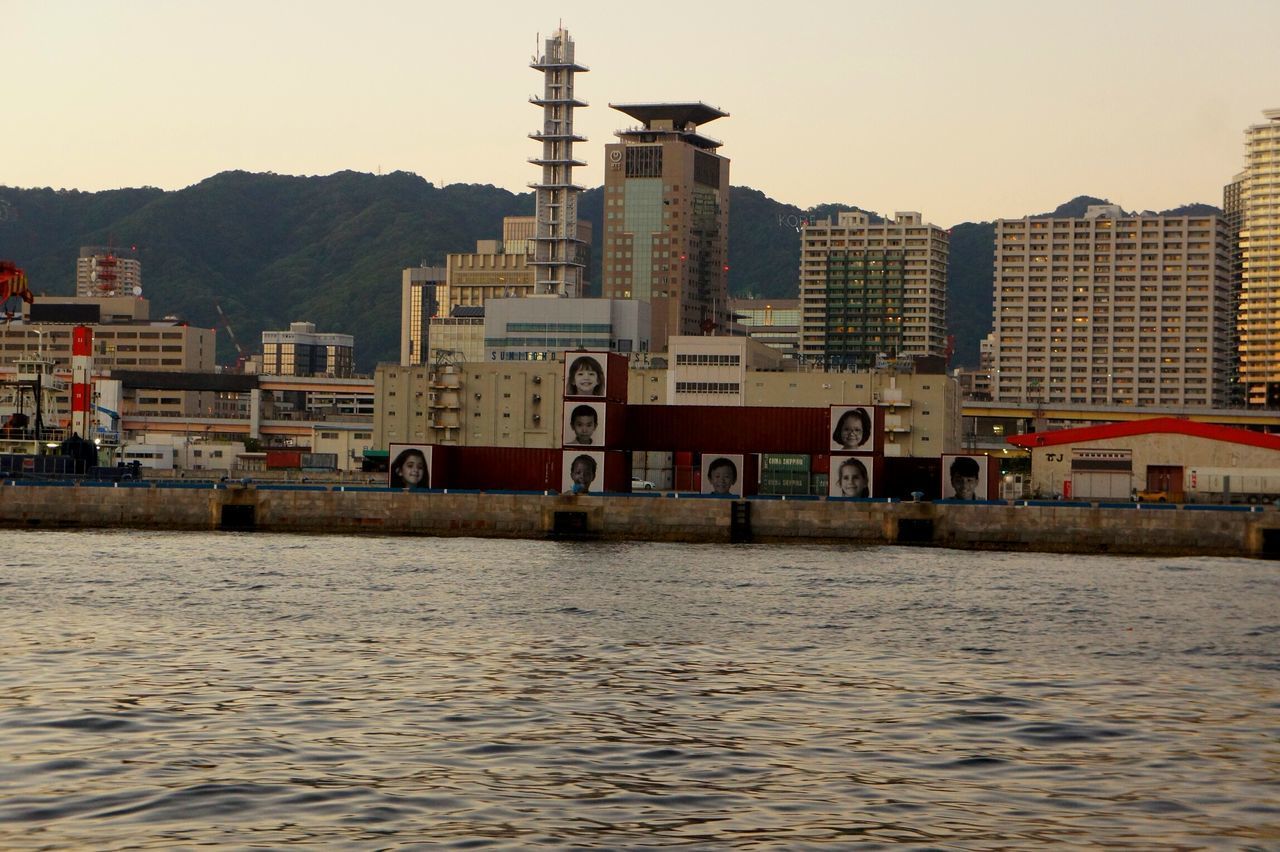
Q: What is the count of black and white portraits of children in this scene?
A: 8